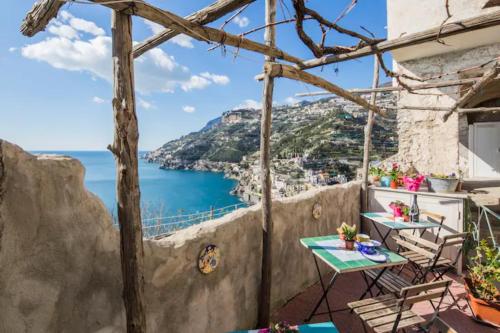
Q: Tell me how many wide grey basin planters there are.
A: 1